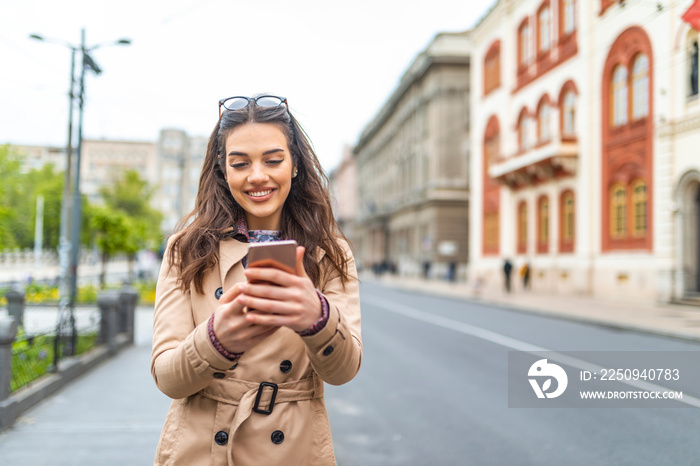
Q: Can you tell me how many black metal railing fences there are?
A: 1